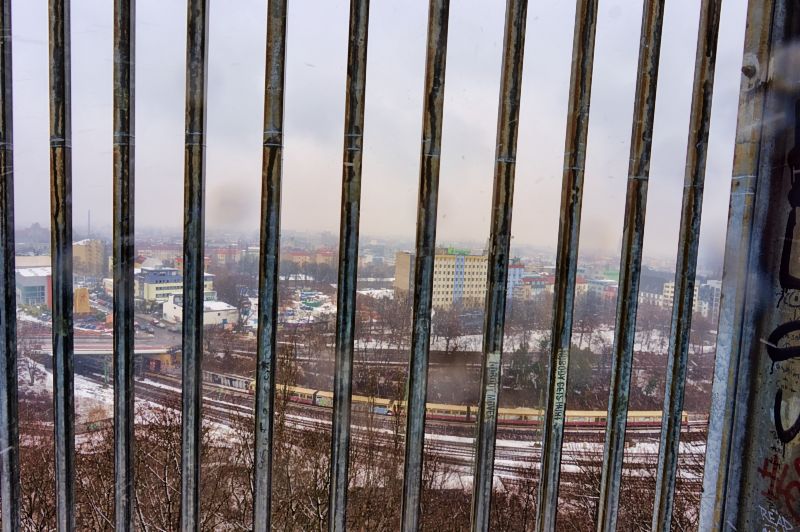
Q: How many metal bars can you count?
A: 11